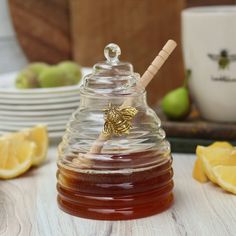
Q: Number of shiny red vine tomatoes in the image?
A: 0